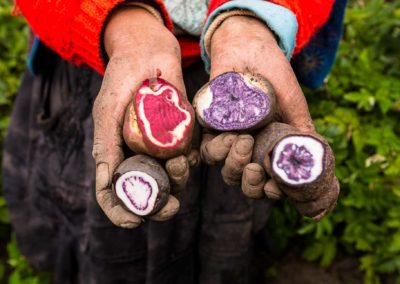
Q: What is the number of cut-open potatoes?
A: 4